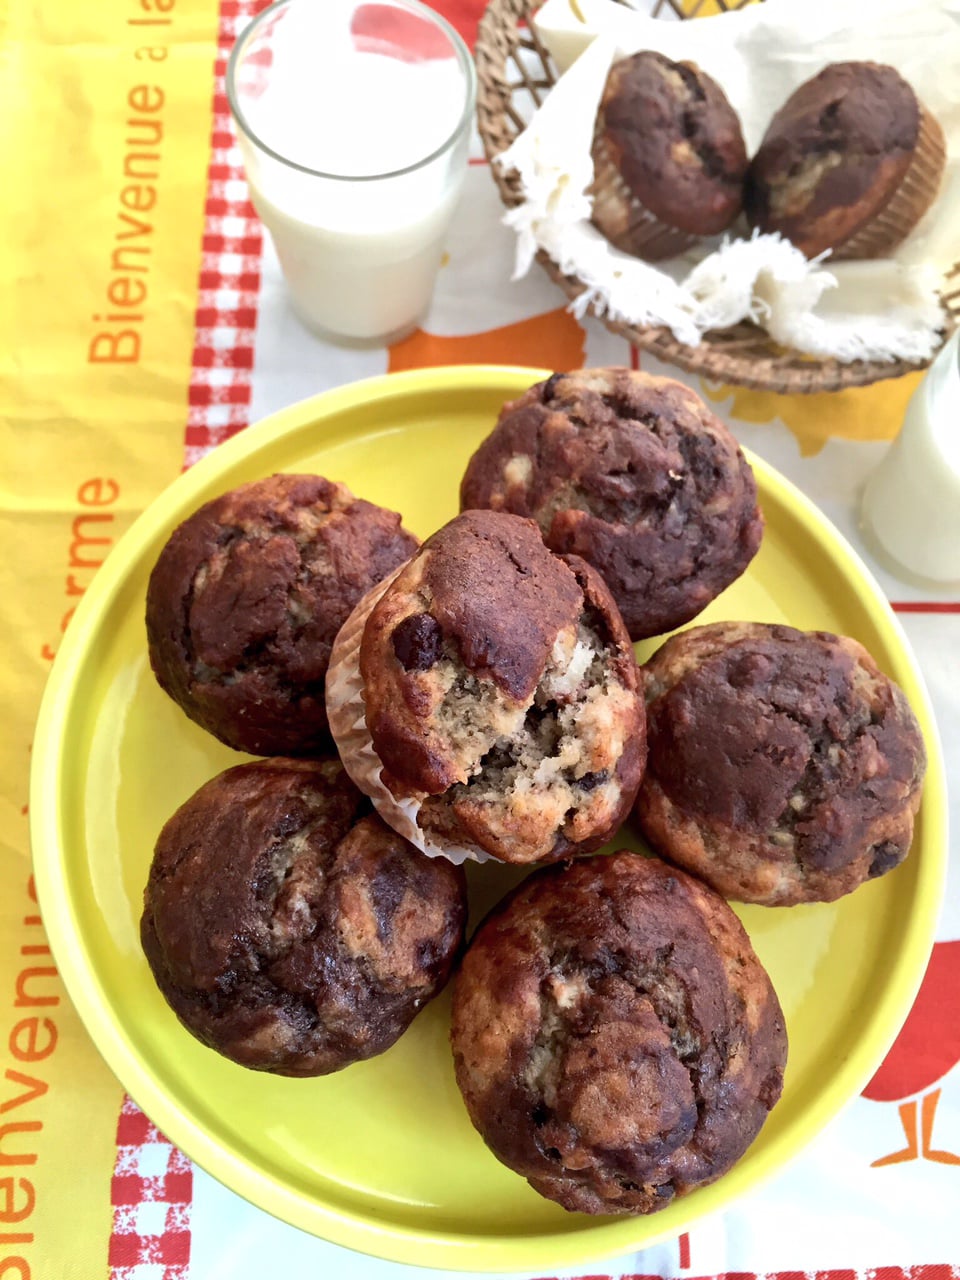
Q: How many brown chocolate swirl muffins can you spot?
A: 8